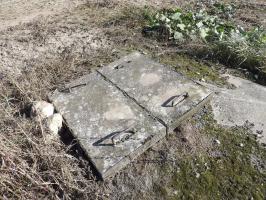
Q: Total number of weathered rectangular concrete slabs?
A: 2